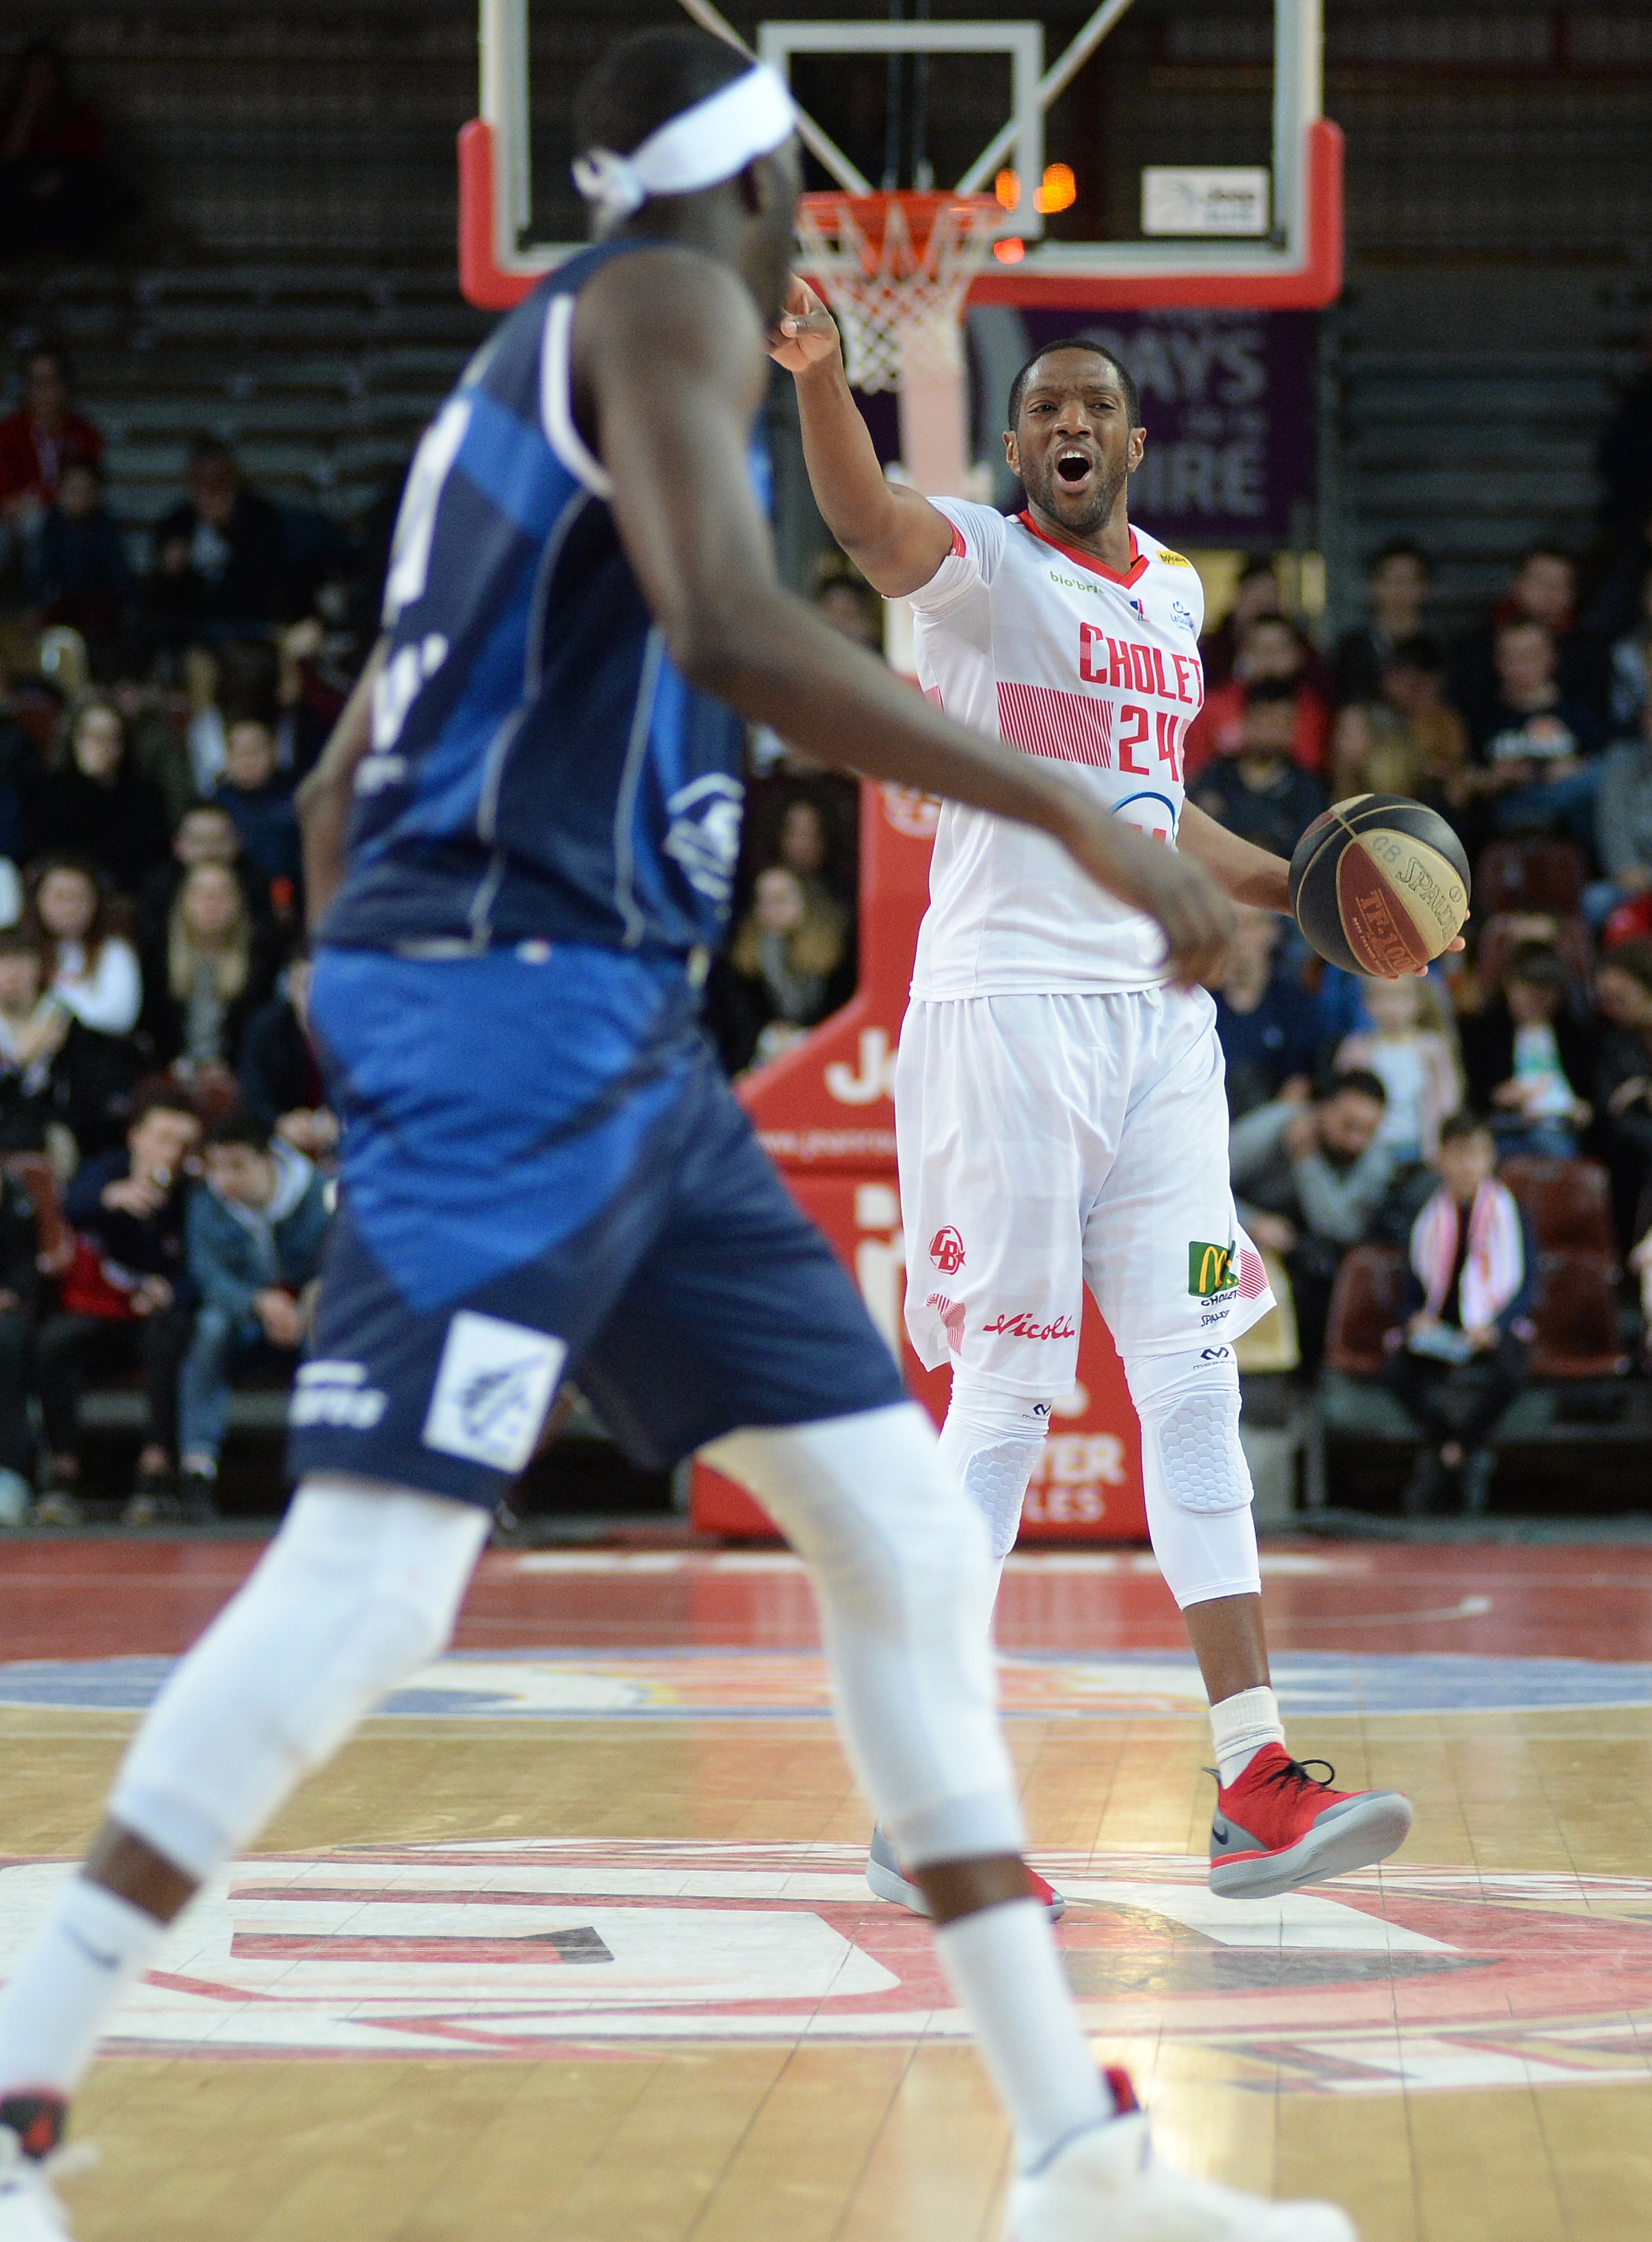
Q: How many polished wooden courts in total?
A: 1